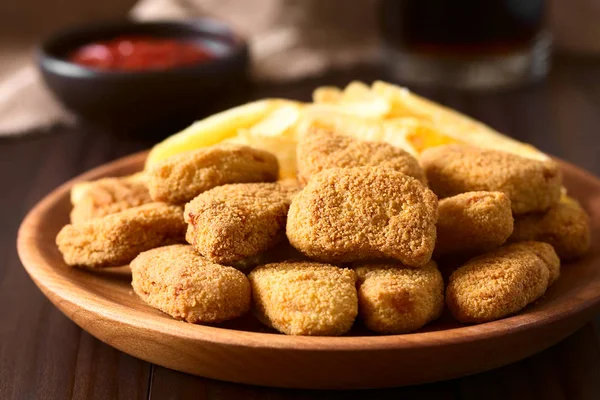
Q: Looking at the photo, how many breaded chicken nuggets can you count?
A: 13